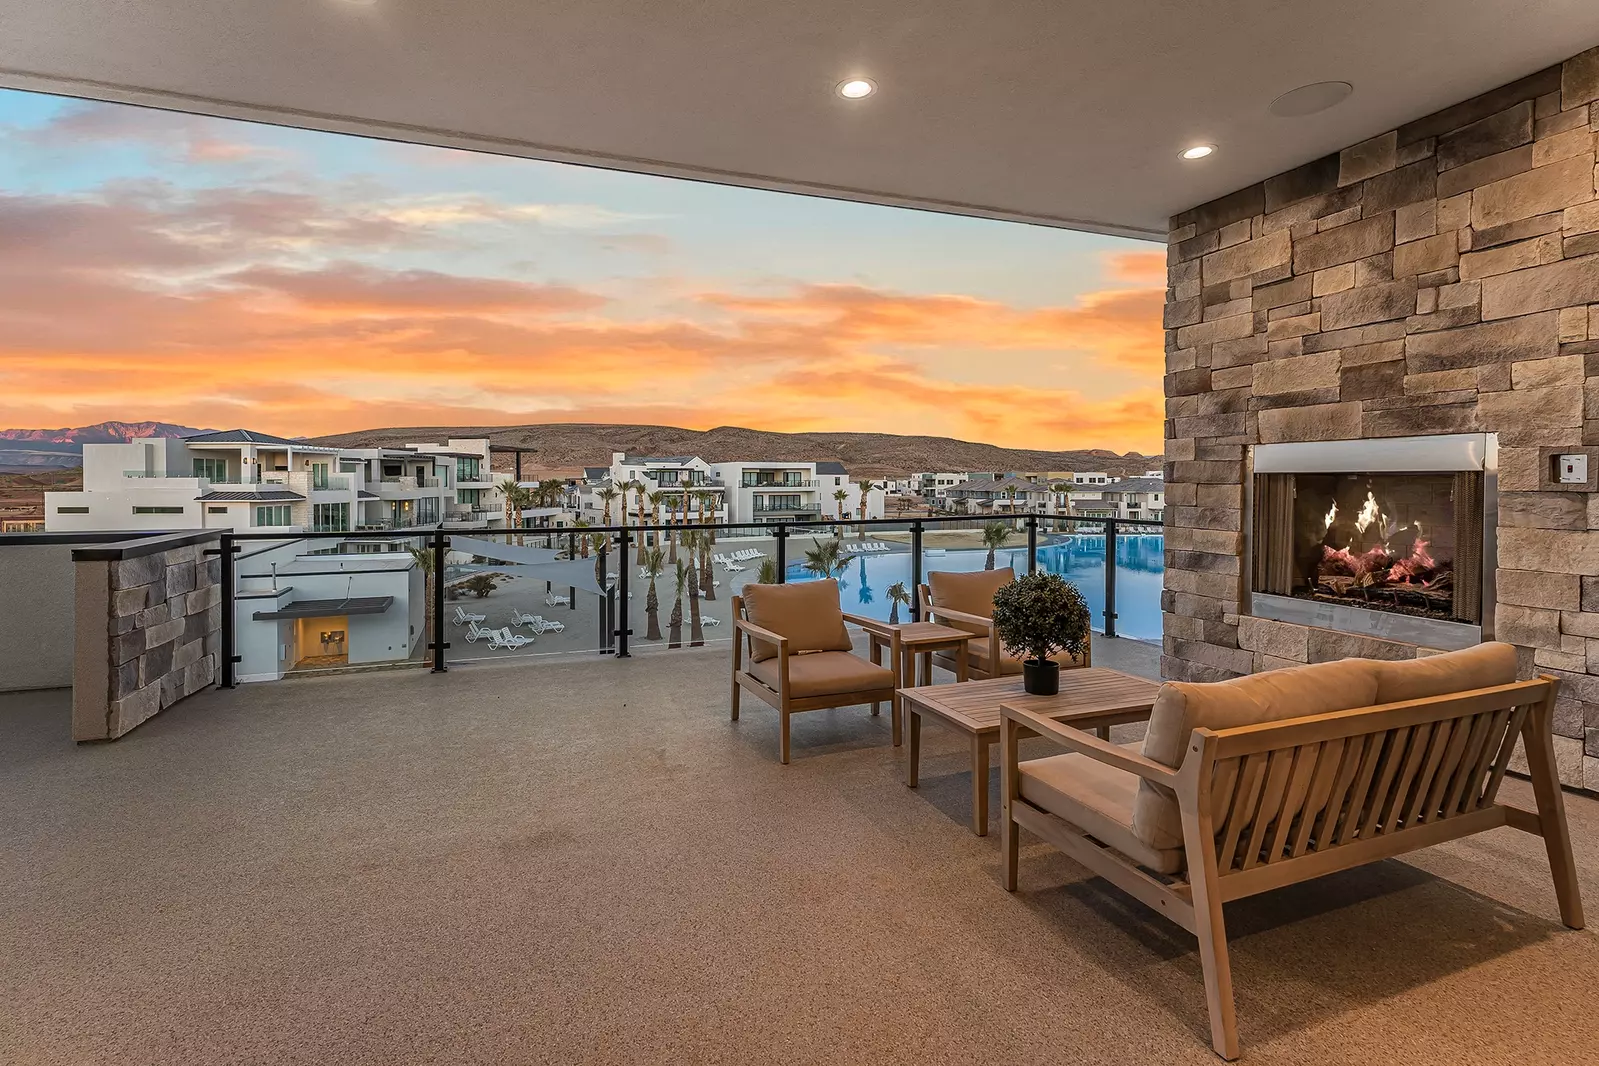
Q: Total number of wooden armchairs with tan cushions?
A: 2